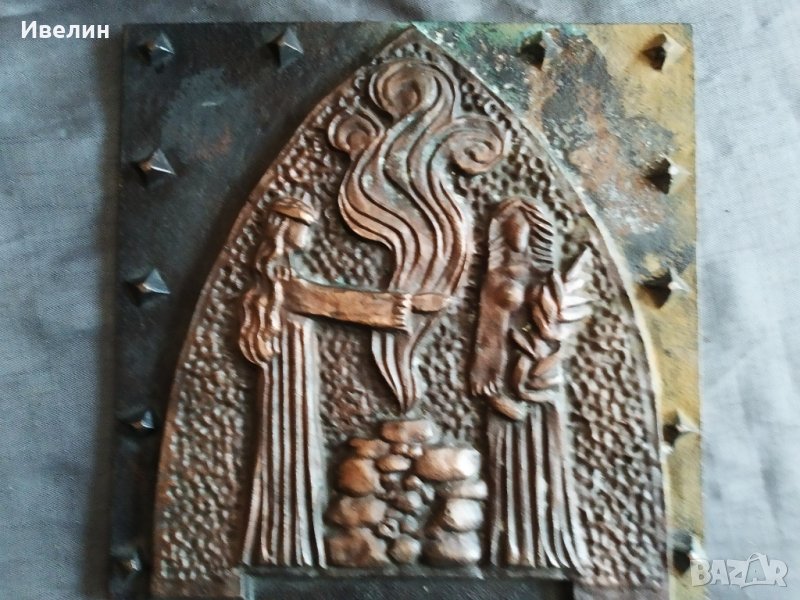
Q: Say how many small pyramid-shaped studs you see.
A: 12